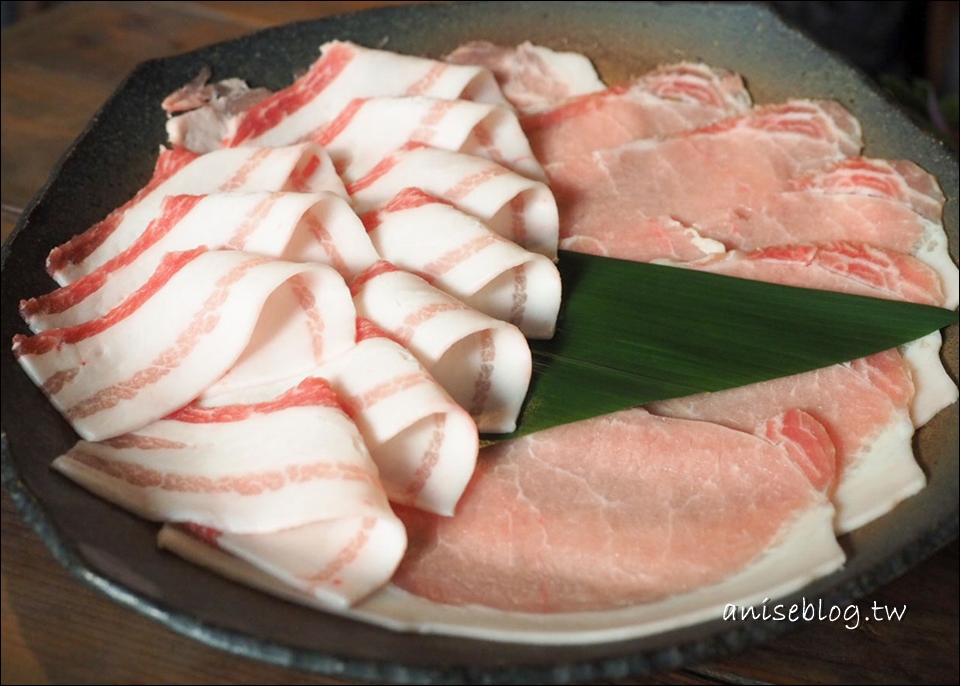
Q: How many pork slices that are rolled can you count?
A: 10